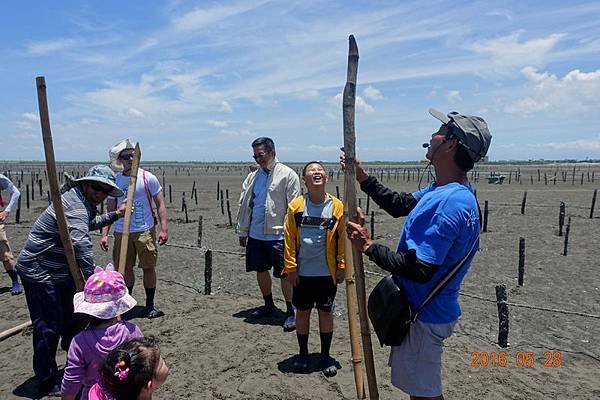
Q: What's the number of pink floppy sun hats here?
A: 1